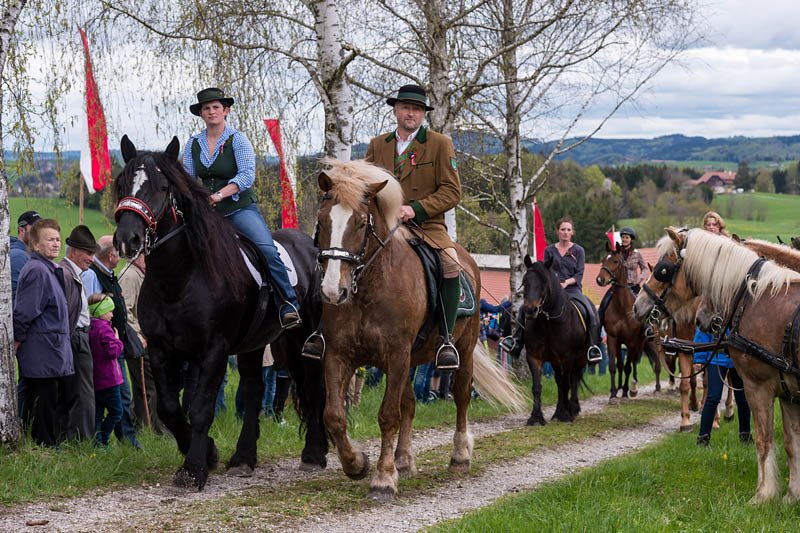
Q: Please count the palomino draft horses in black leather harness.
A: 2